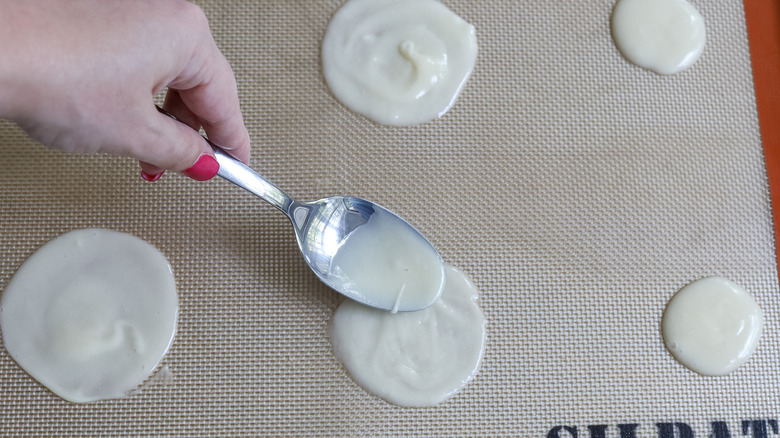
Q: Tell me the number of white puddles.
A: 5